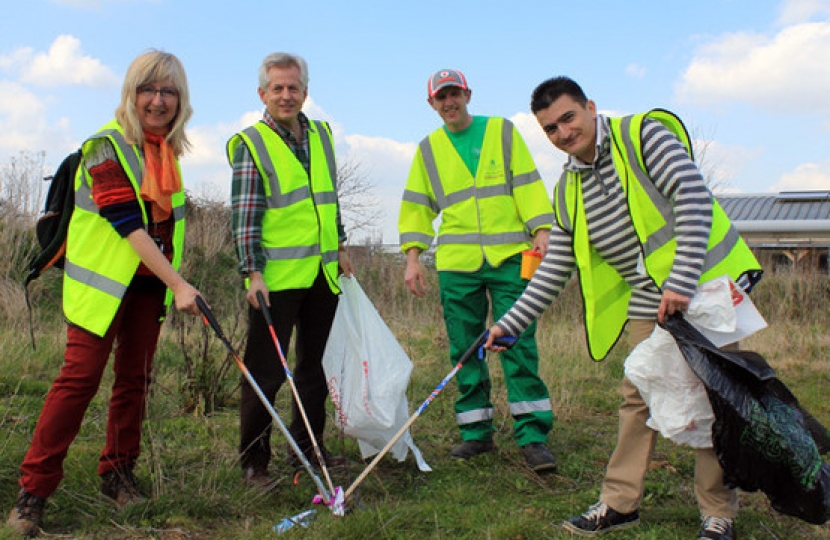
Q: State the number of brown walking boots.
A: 2